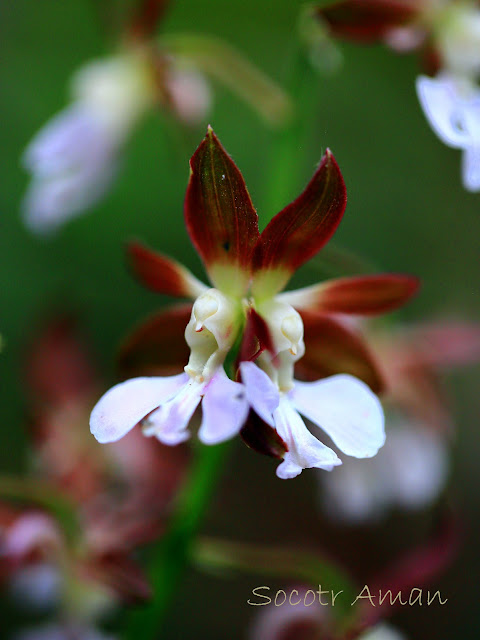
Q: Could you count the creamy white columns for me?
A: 2